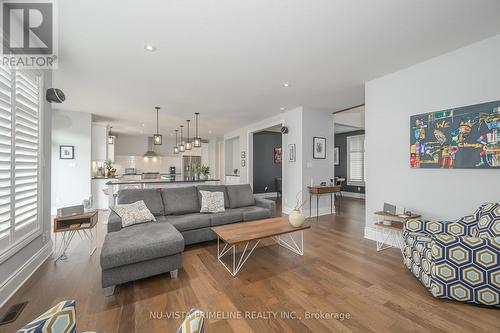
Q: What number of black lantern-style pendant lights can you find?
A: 6